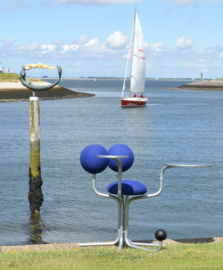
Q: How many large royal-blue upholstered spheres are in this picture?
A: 2